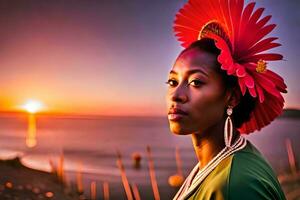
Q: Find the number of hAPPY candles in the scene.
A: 0